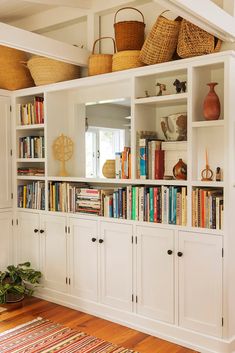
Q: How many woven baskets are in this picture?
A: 7